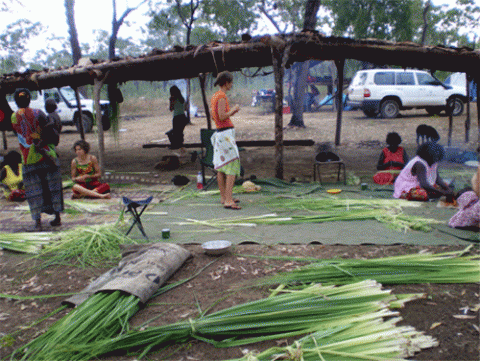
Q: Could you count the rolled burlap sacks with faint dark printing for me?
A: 1